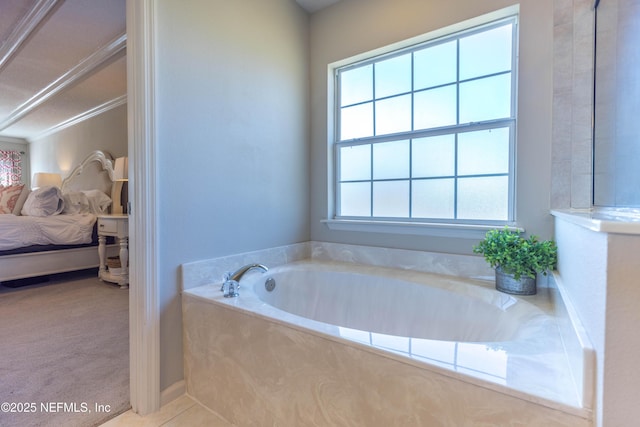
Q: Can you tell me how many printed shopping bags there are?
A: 0